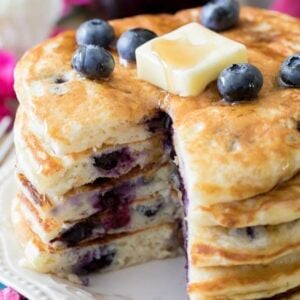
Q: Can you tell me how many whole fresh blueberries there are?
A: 6